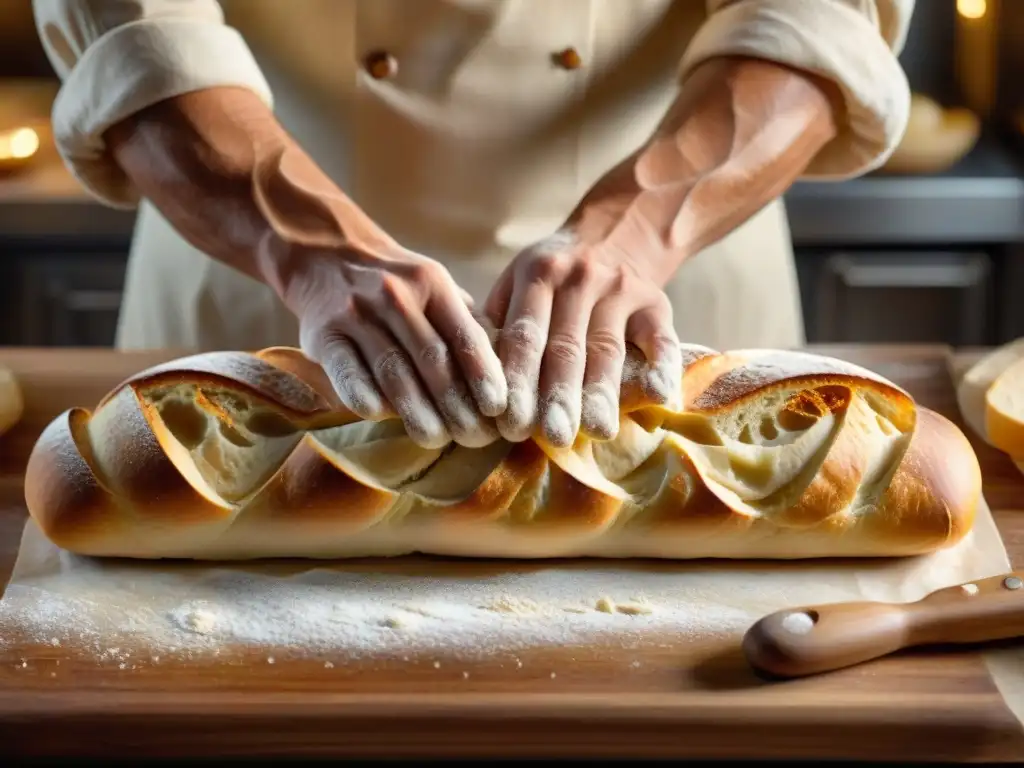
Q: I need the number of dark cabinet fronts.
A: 2